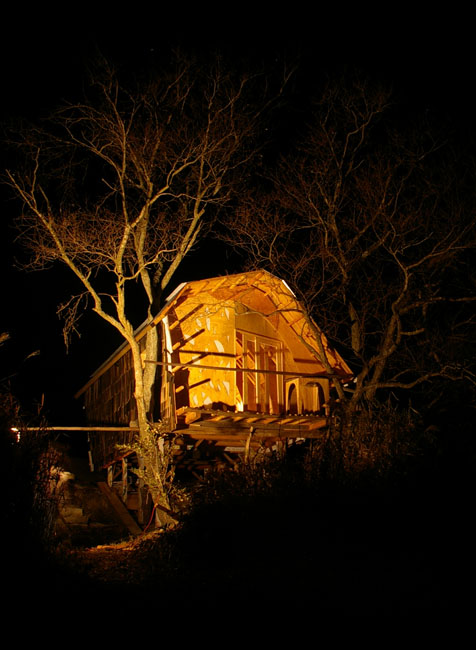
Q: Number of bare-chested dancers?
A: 0